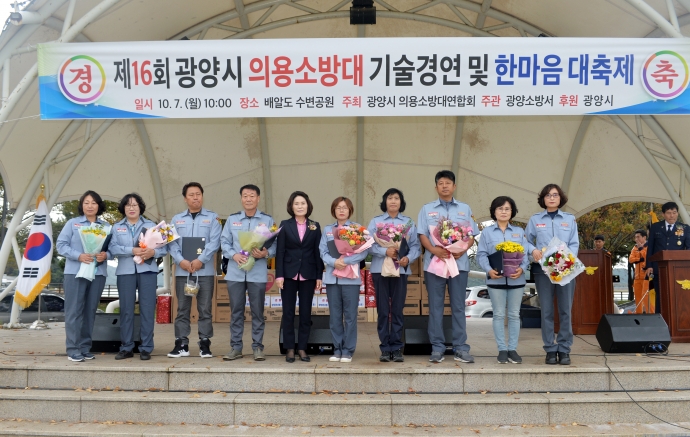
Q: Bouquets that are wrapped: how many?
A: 8